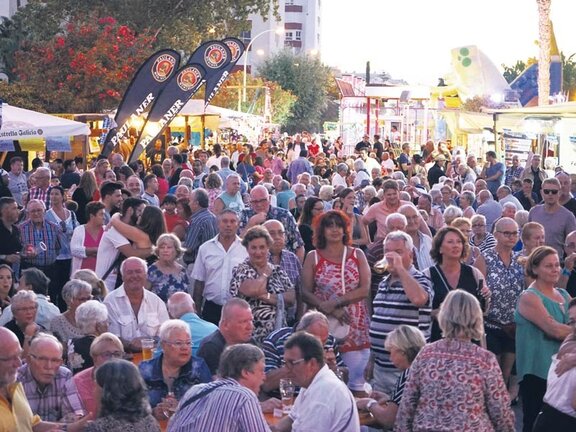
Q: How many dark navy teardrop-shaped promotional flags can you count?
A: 4